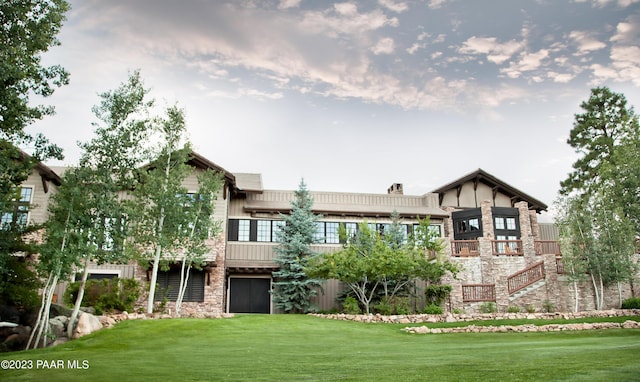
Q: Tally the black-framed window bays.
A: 2